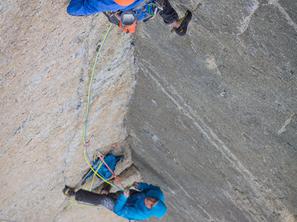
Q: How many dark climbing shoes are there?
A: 2